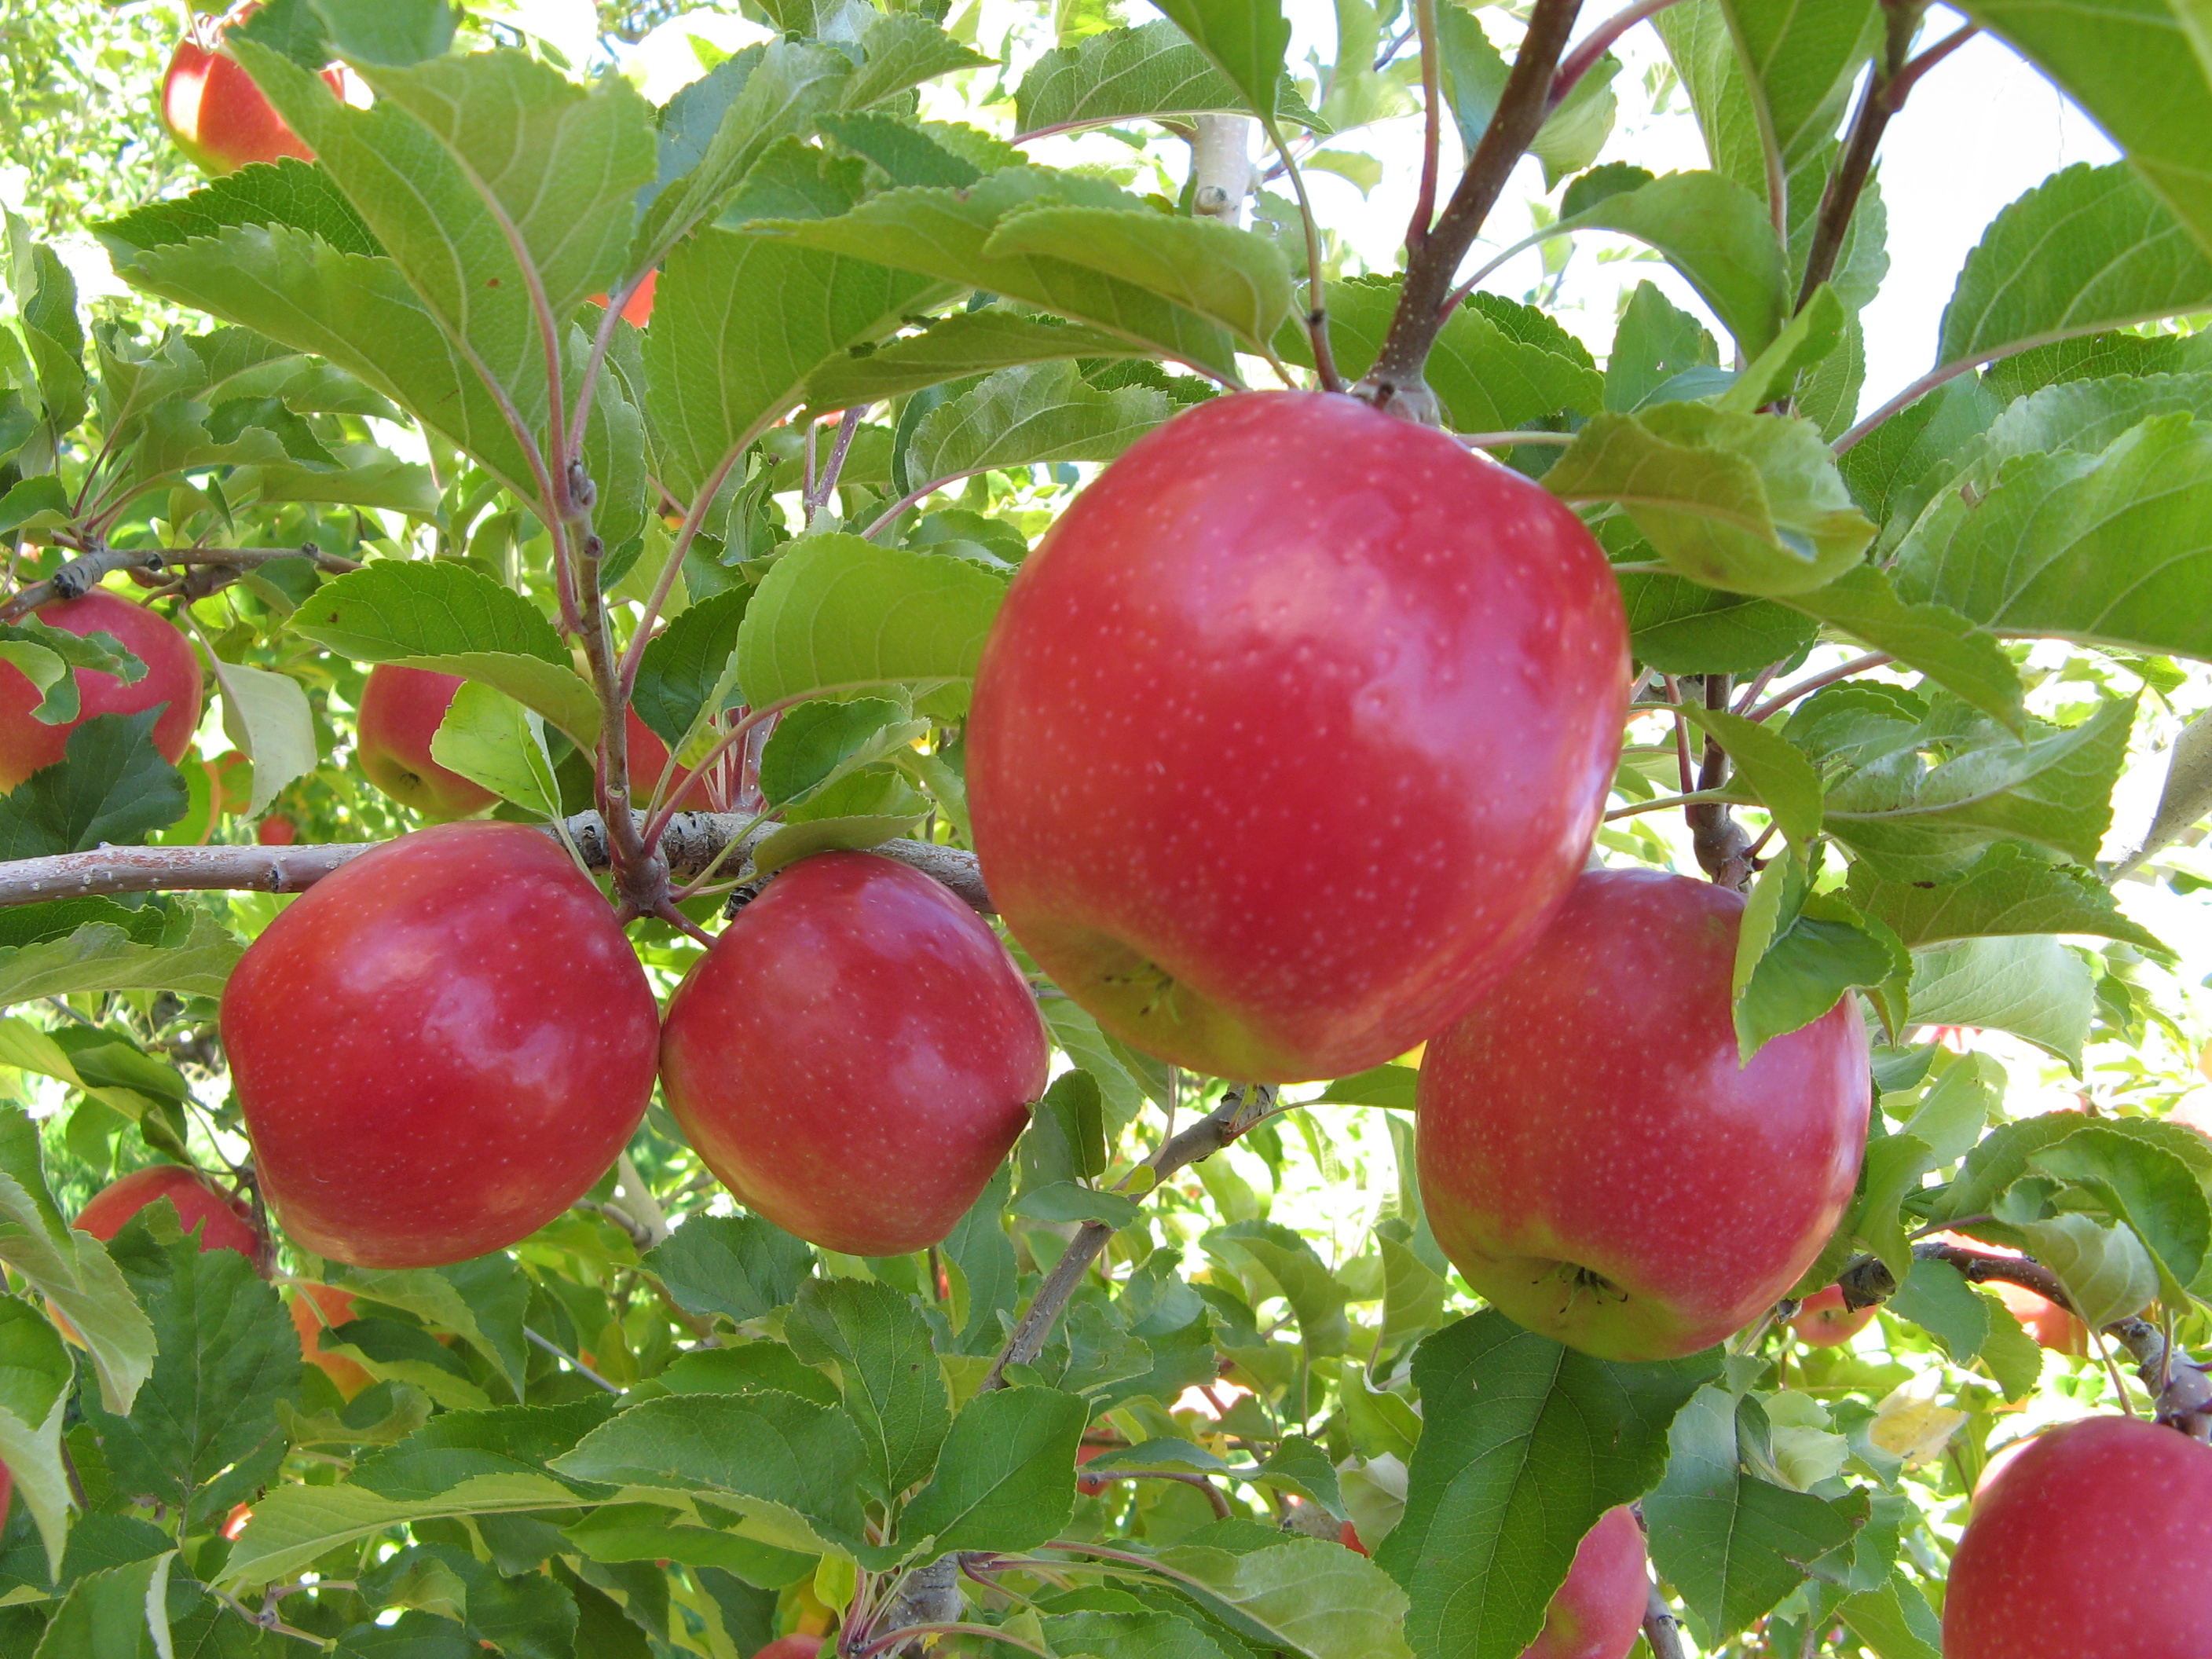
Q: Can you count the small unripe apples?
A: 0